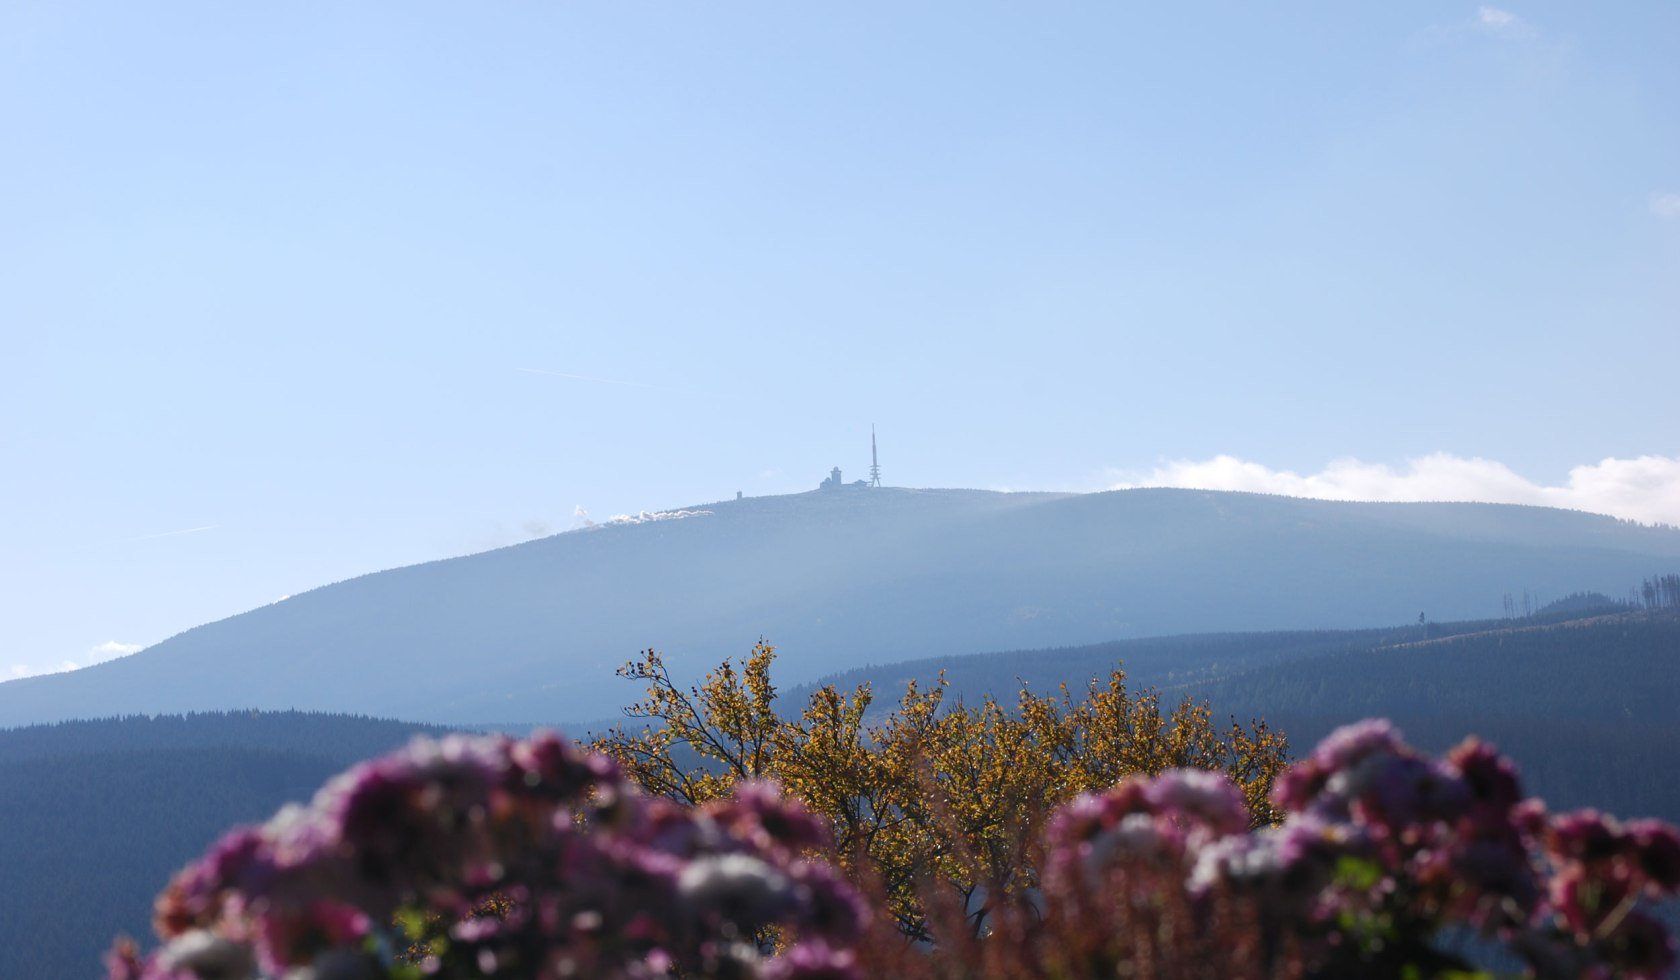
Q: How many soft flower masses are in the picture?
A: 2